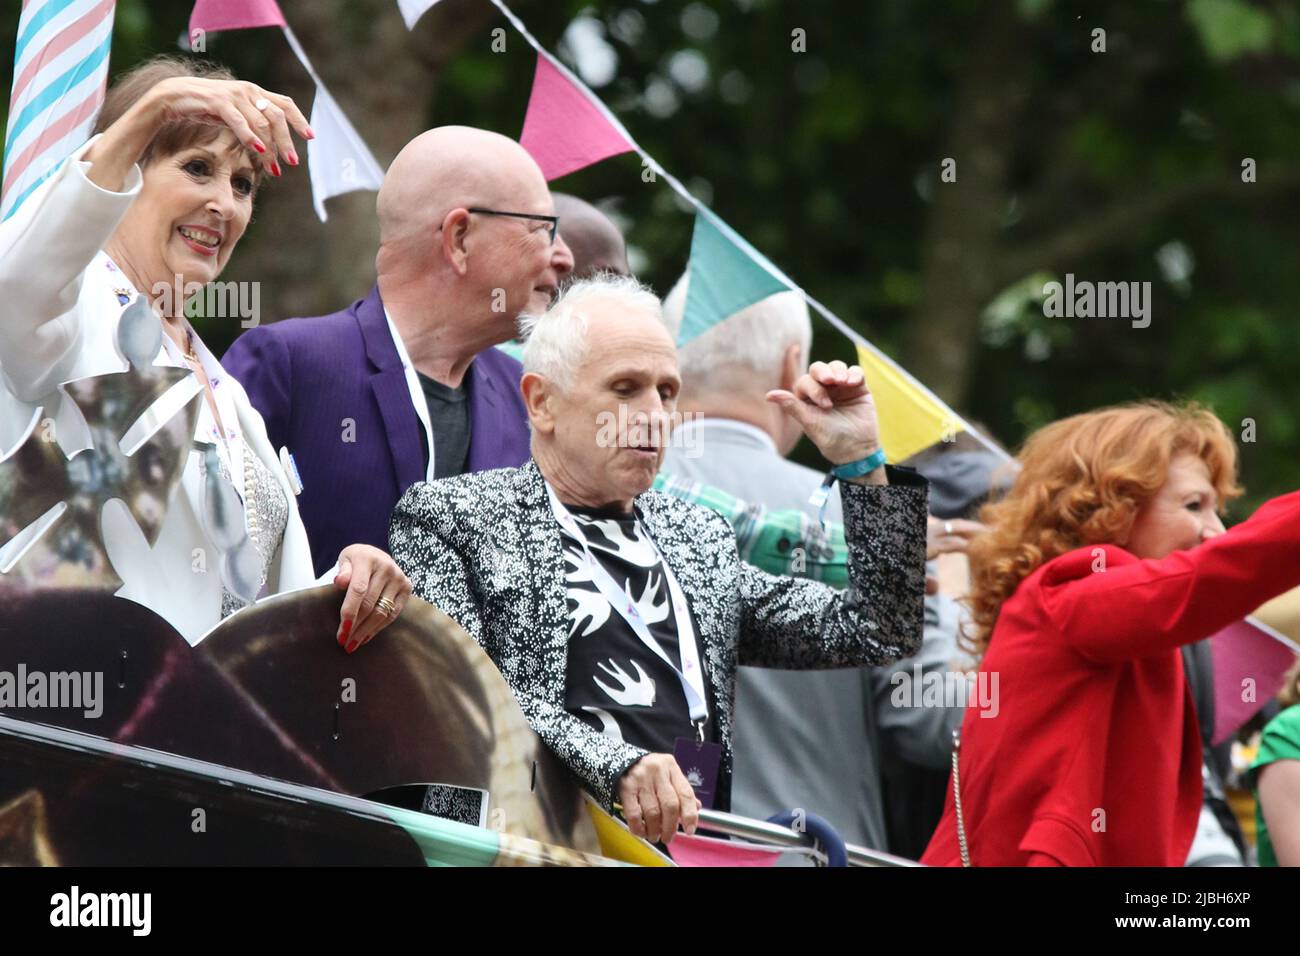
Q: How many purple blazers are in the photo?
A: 1